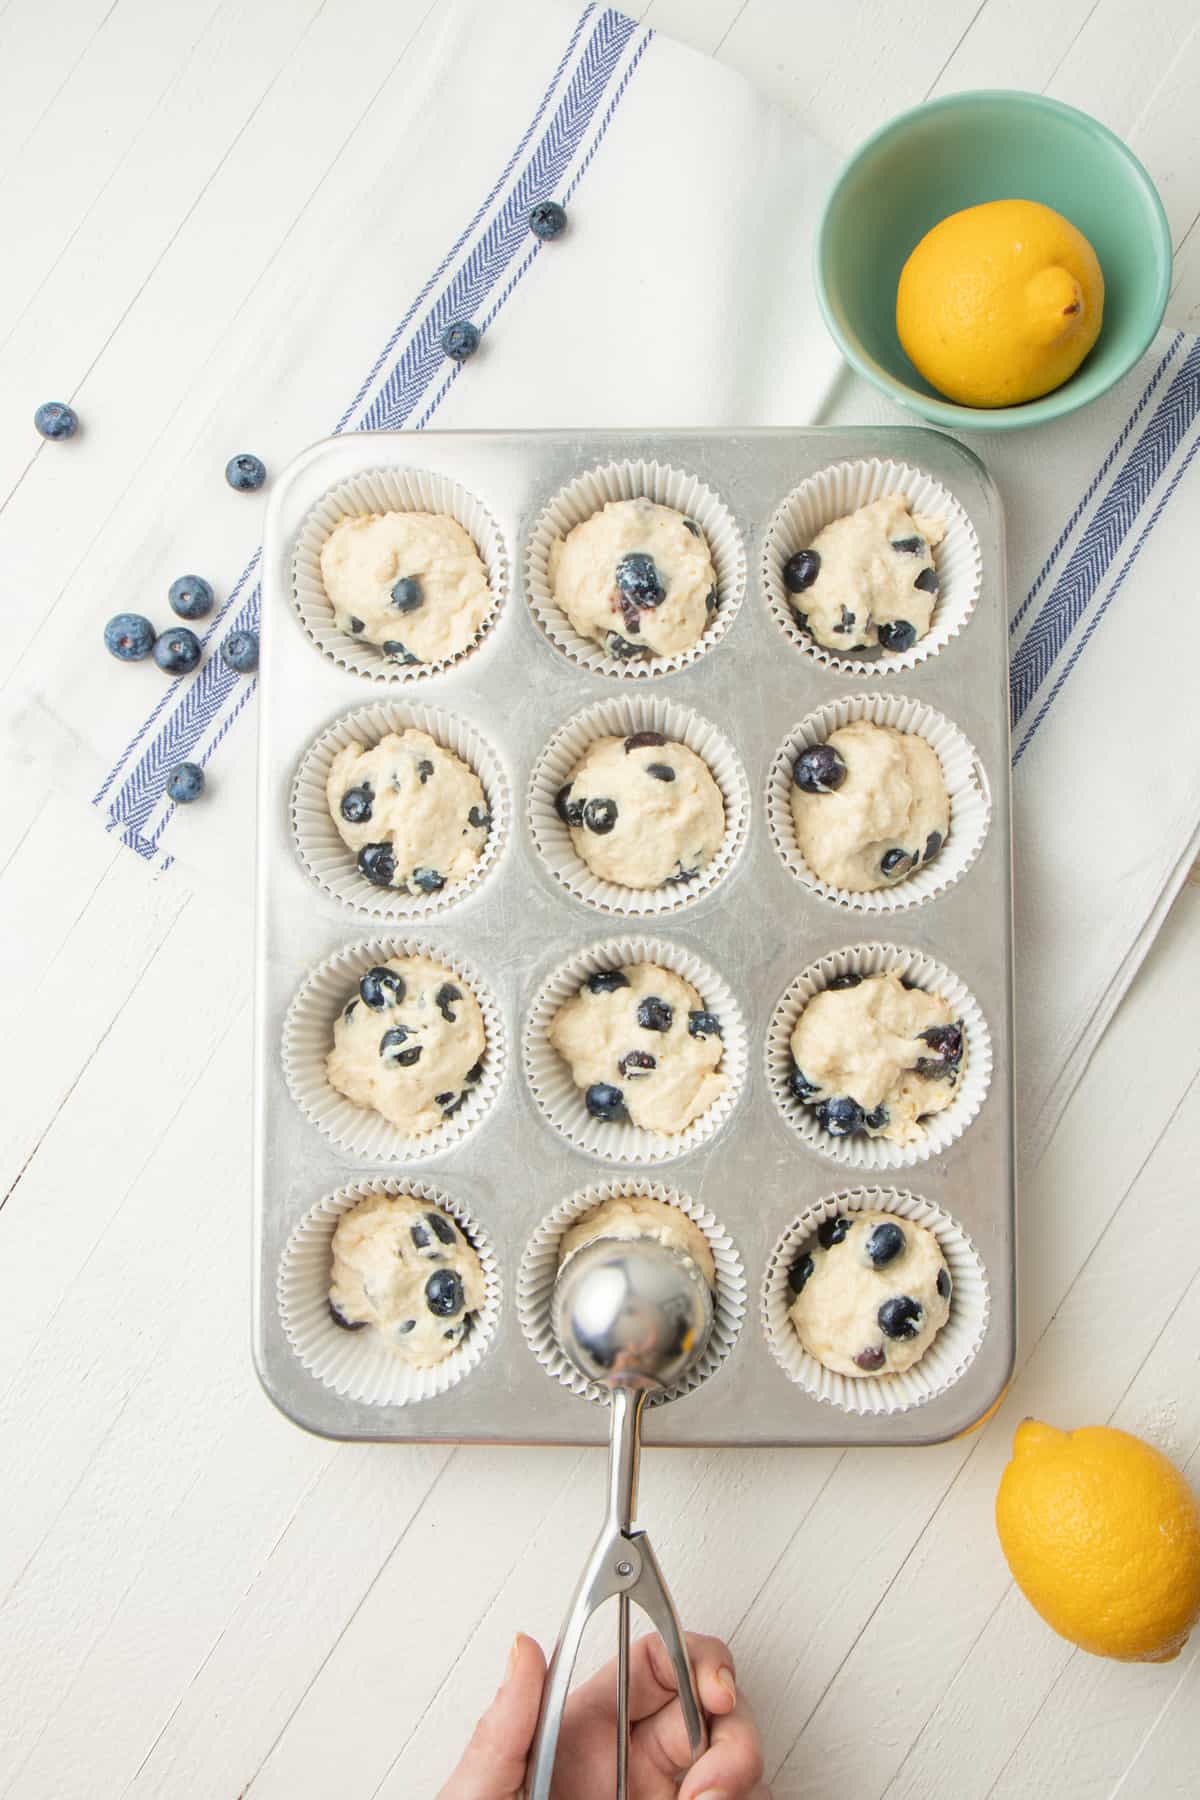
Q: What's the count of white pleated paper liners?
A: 12